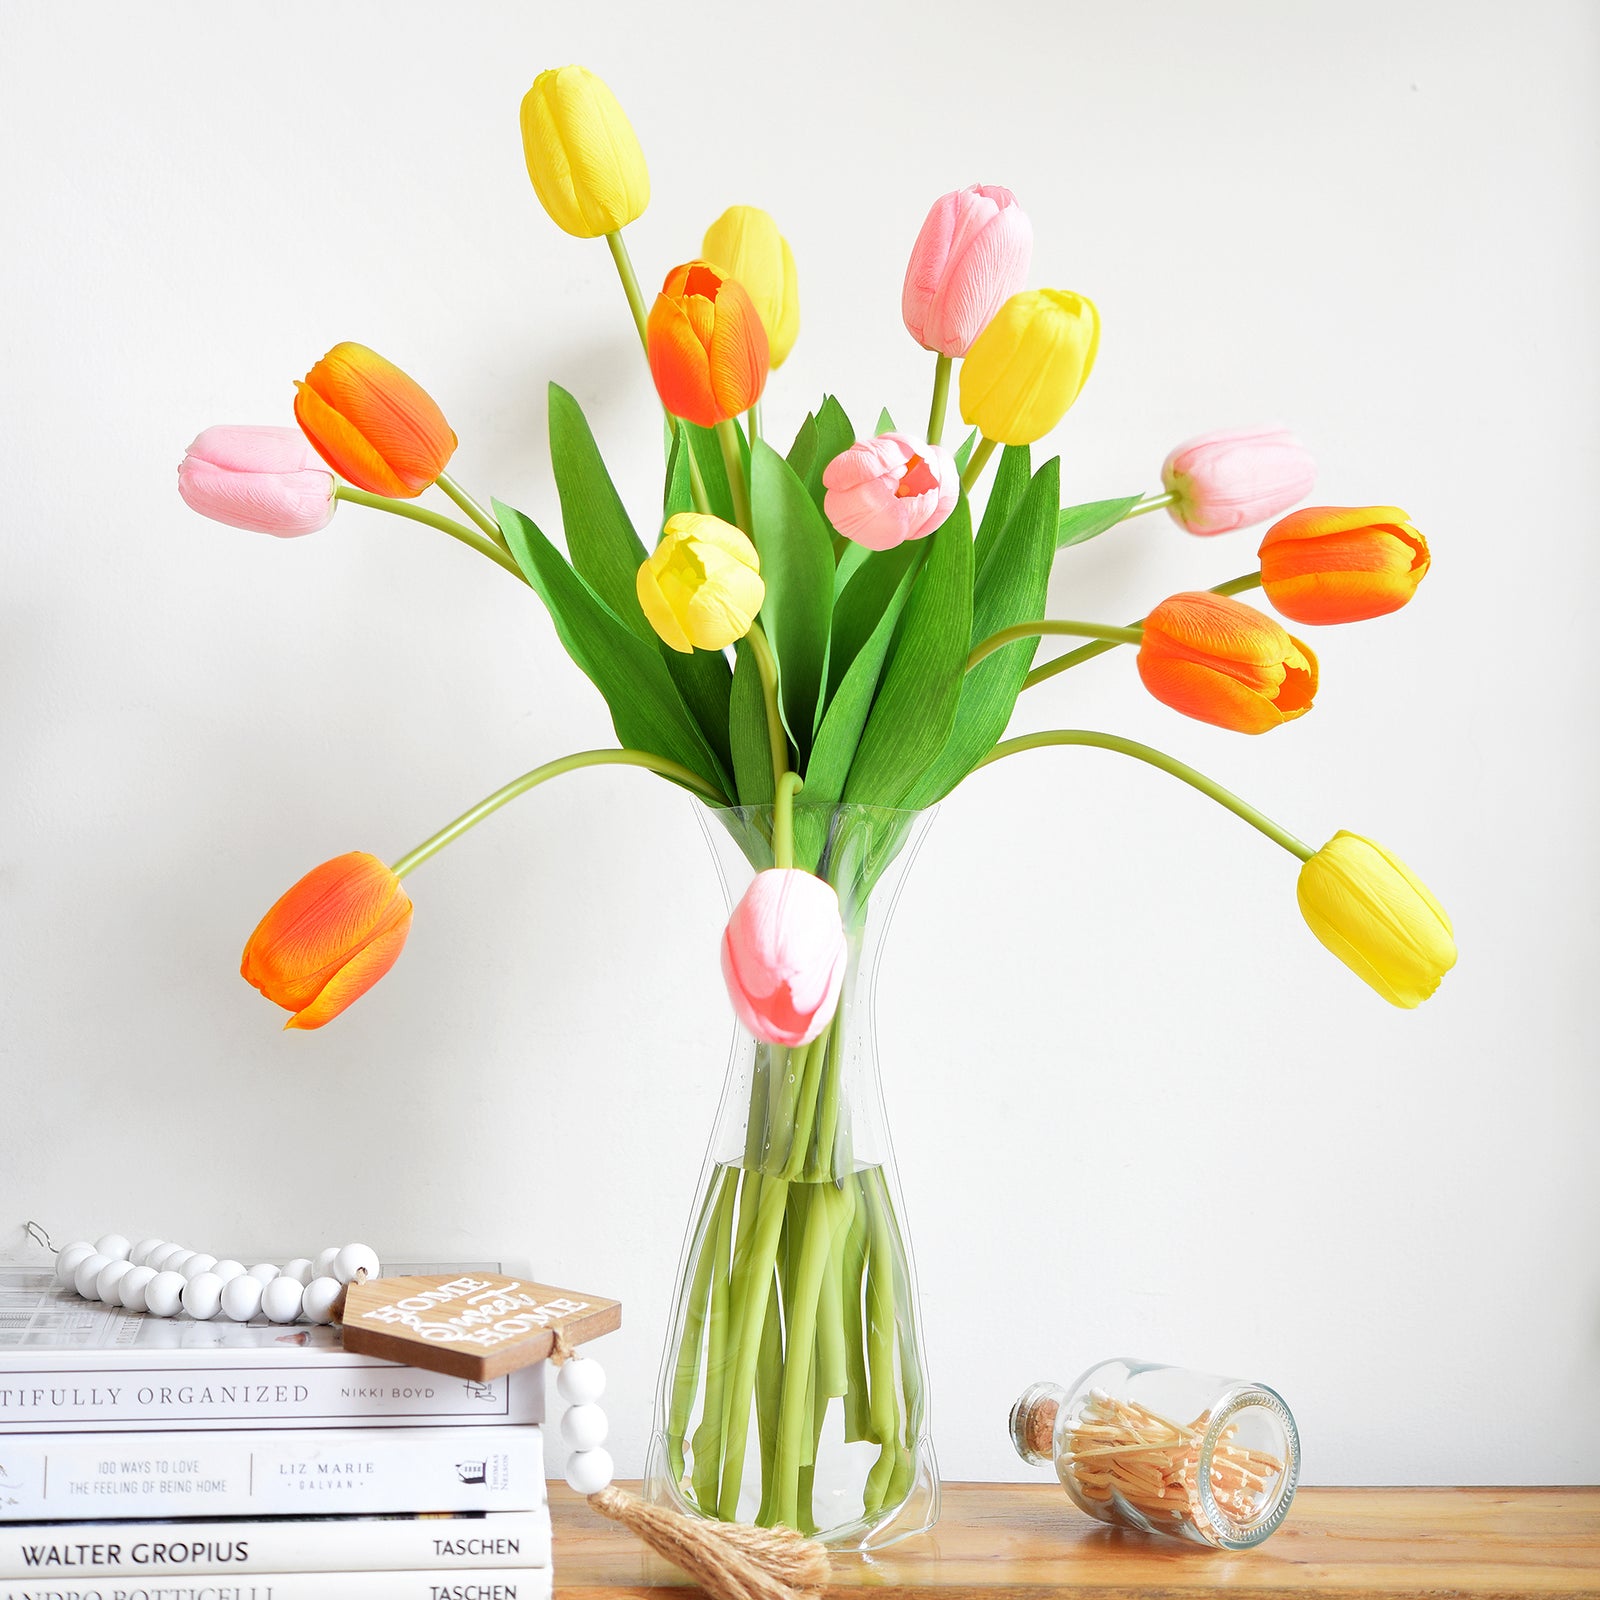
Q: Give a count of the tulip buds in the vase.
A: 15